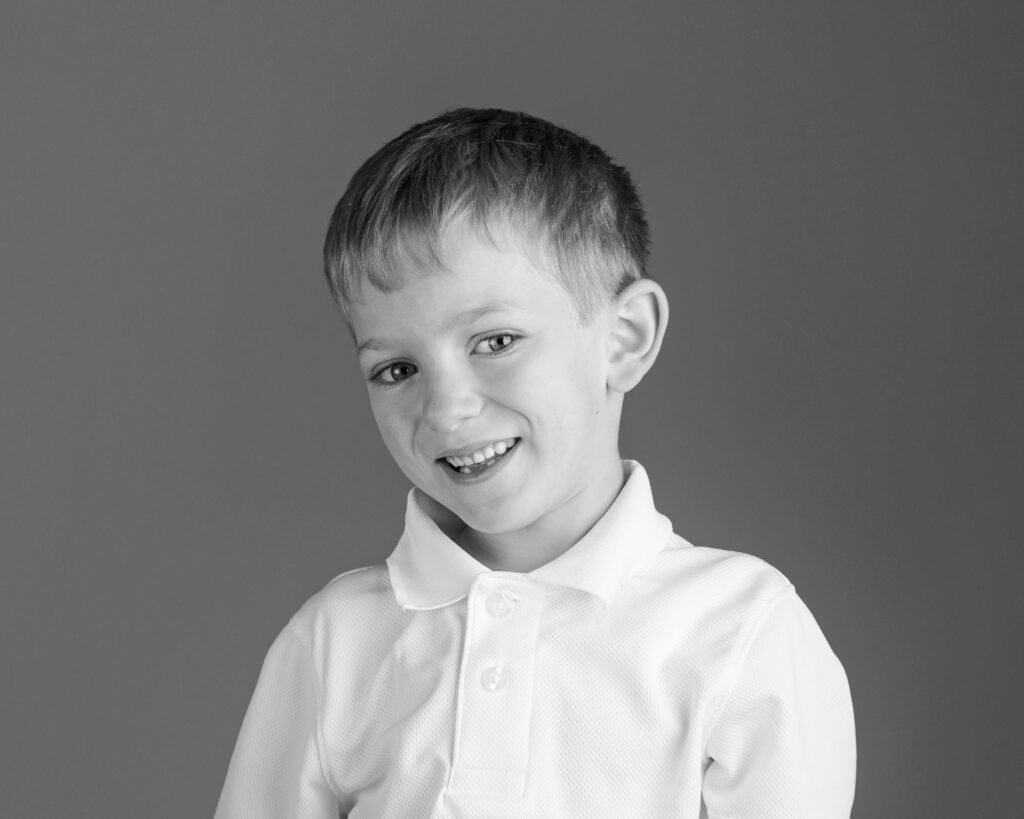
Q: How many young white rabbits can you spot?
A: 0